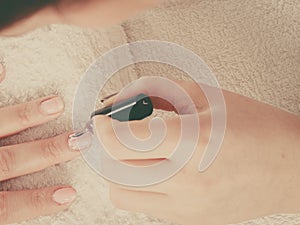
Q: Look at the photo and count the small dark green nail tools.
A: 1